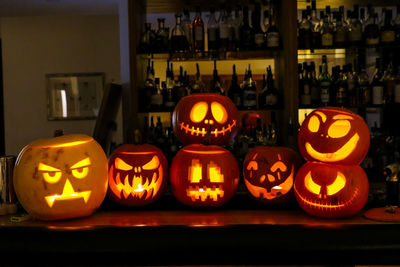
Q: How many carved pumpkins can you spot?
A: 7